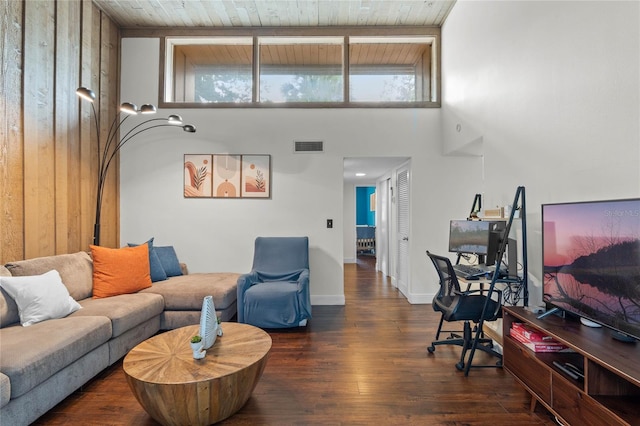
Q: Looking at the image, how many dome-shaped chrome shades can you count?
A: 5